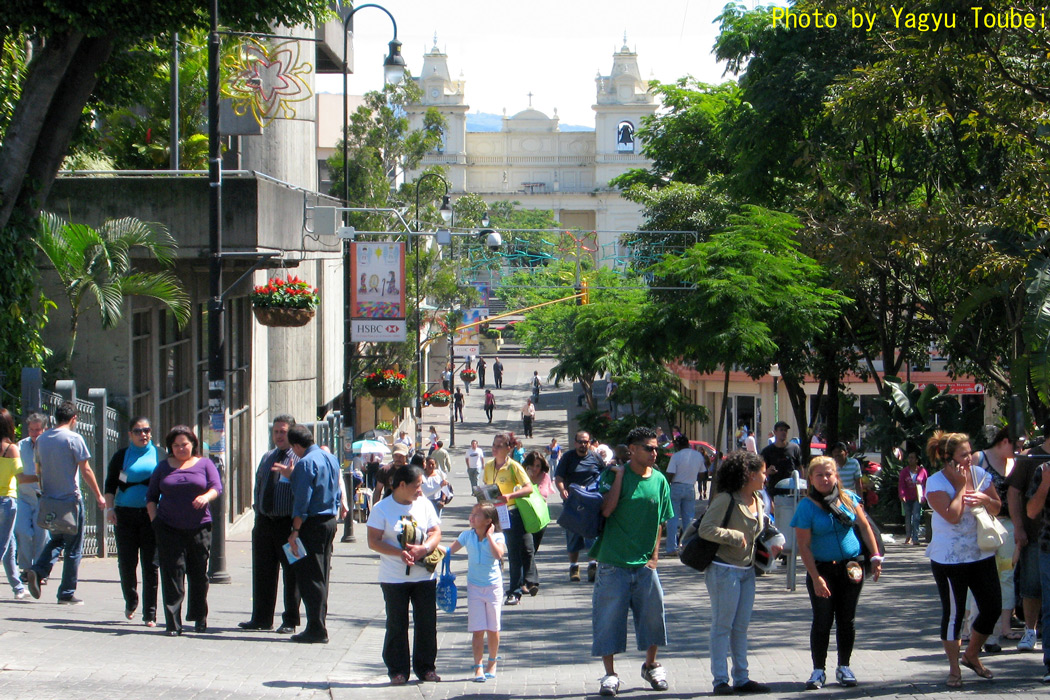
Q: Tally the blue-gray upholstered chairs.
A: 0